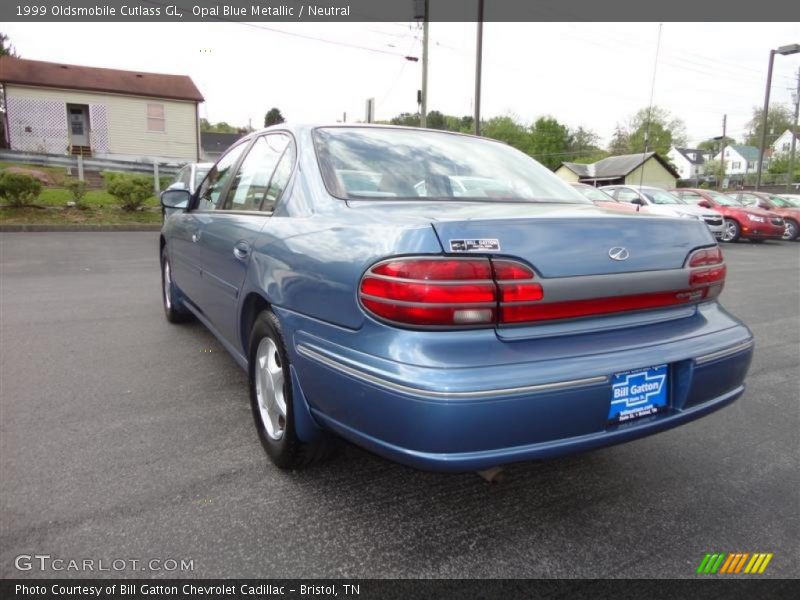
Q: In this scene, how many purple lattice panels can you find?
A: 2